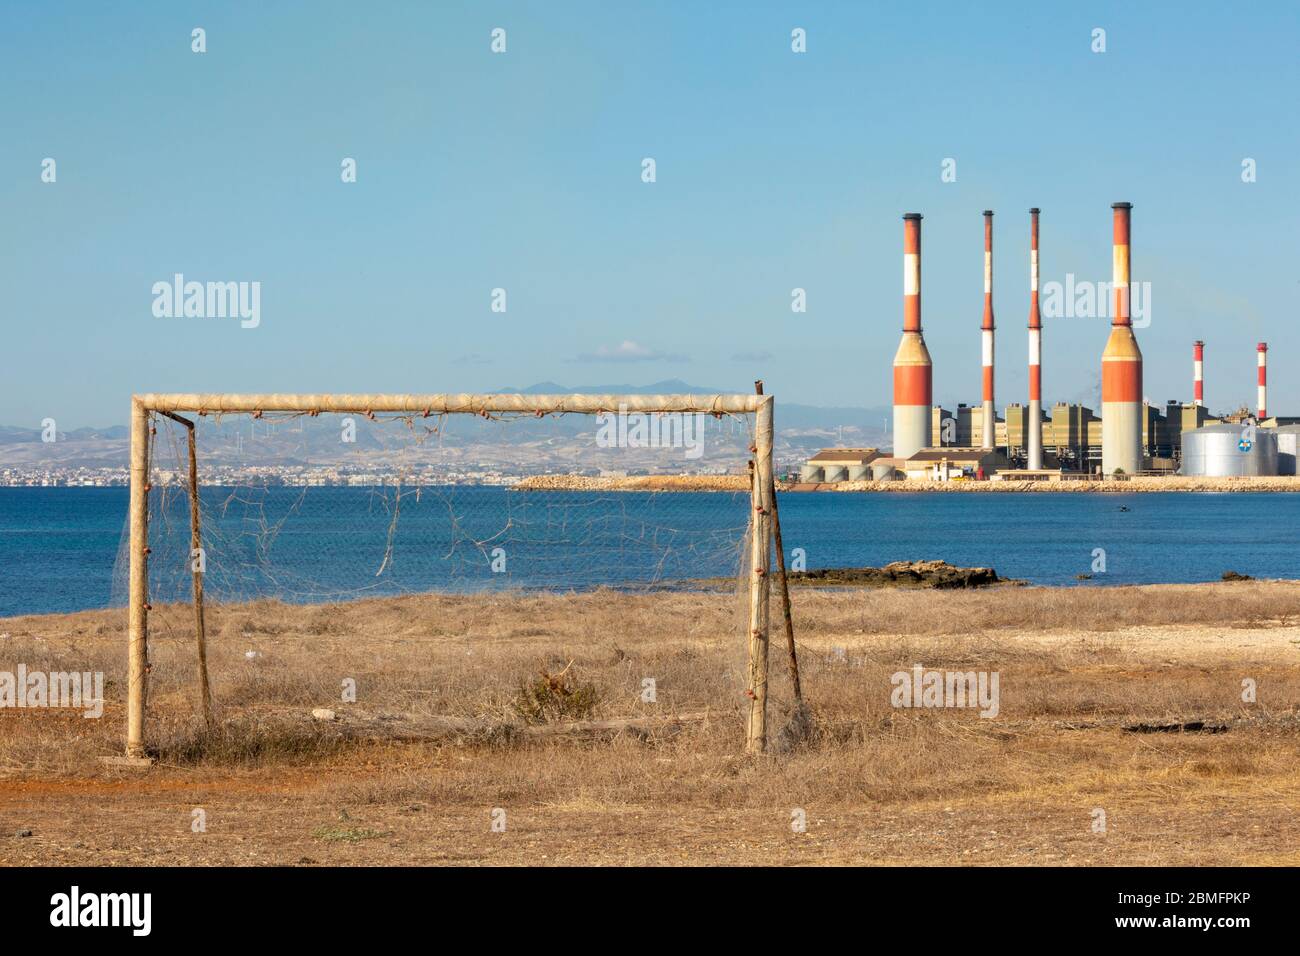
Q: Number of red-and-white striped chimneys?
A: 6